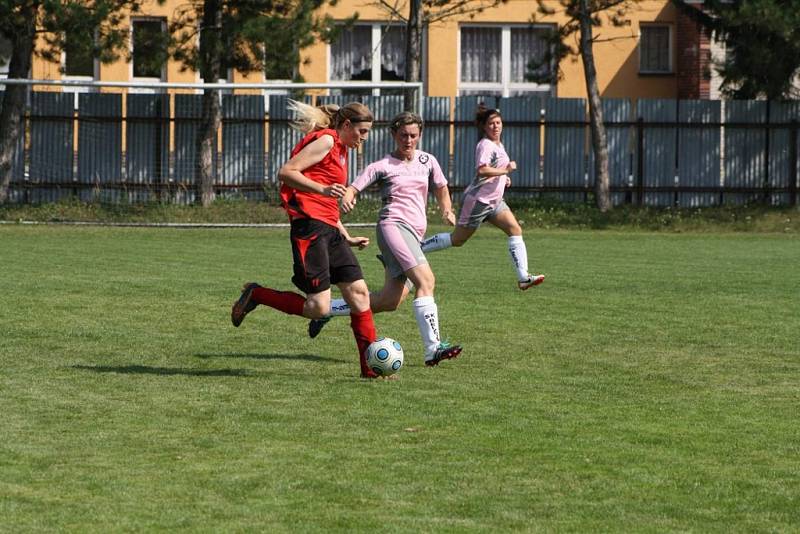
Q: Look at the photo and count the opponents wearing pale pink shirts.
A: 2